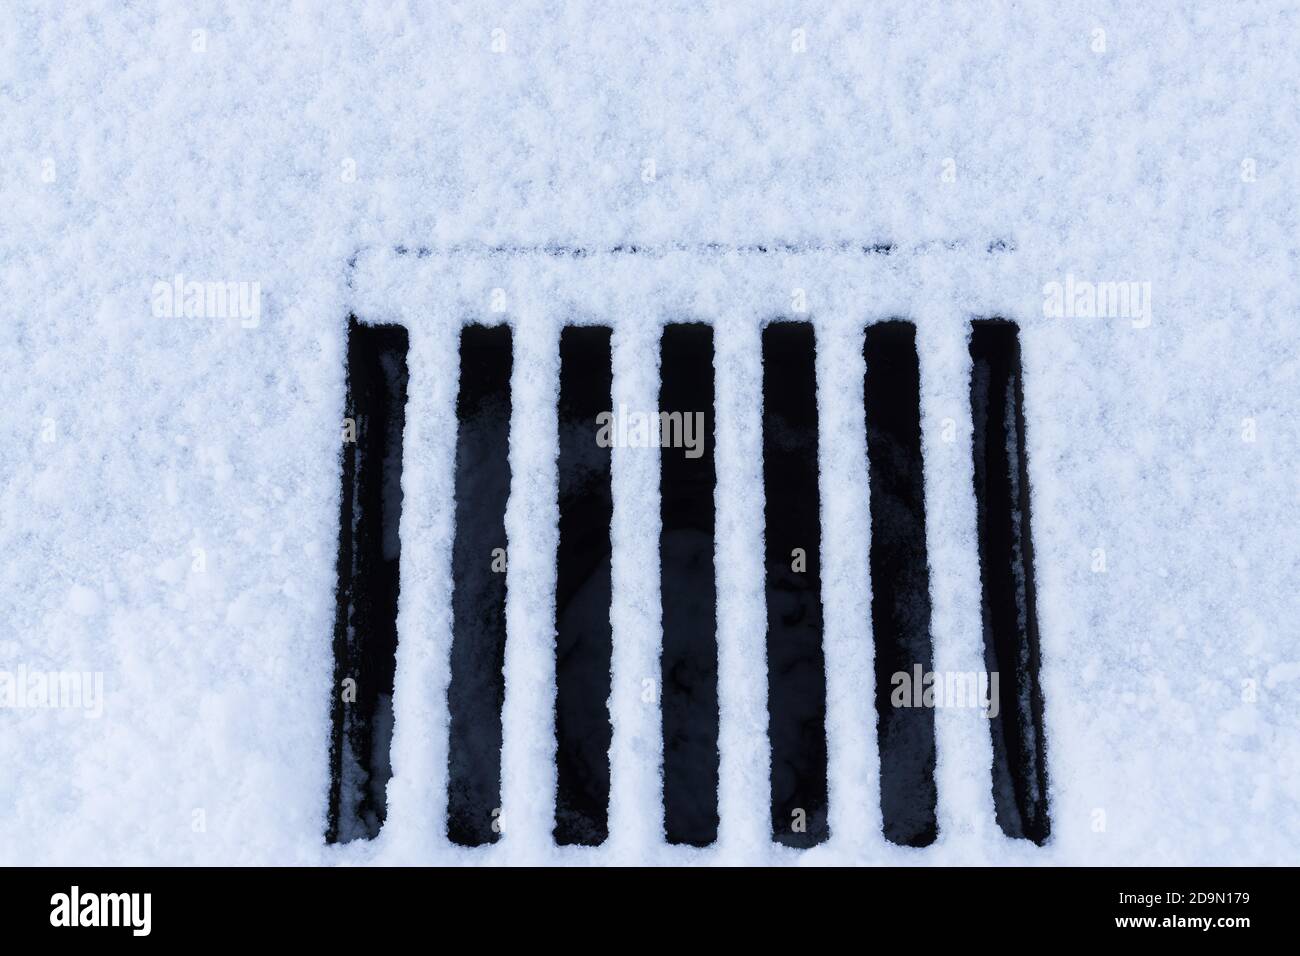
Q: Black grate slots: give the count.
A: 7